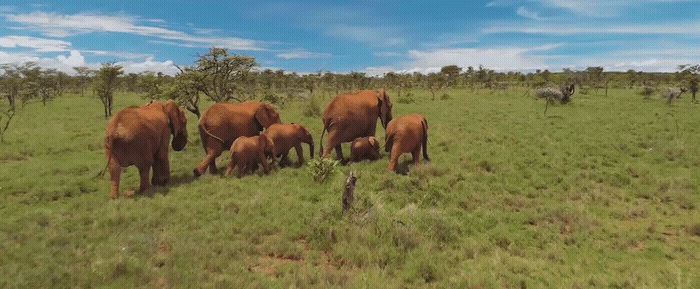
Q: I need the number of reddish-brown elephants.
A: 7